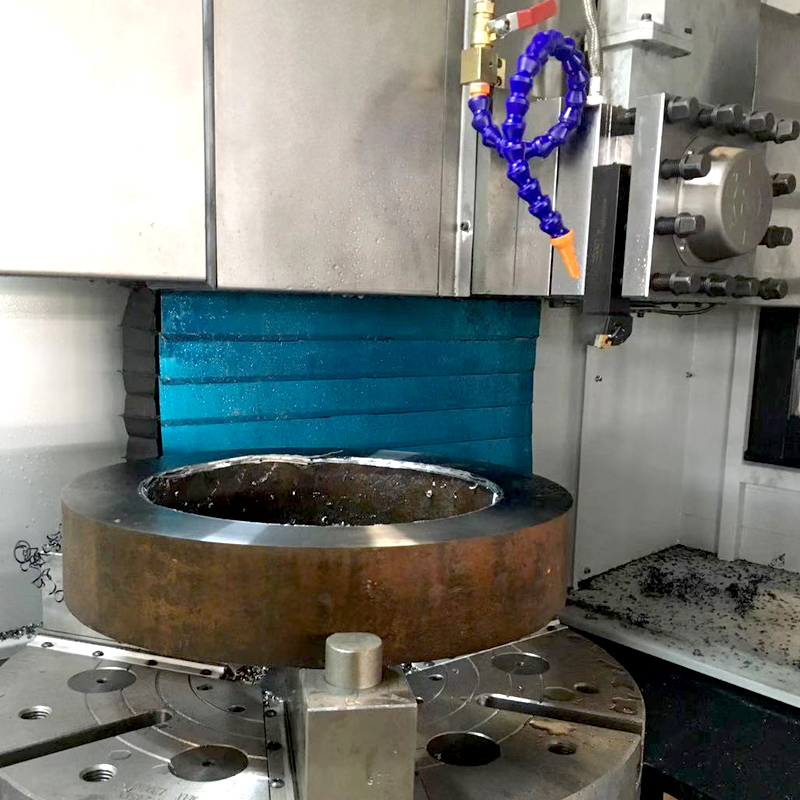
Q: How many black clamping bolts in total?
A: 12